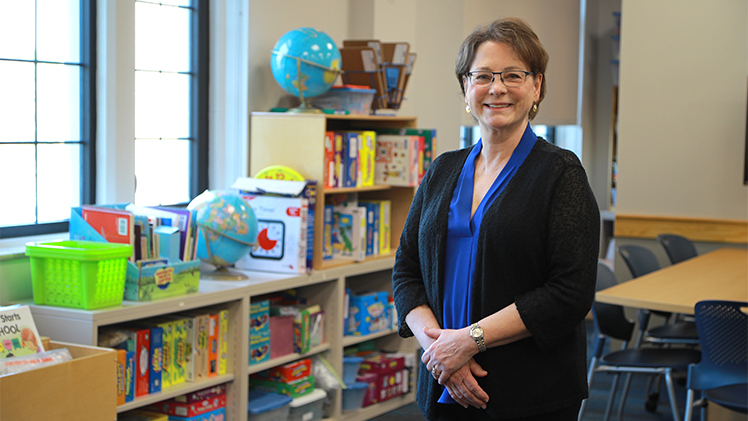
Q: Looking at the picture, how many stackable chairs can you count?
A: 4